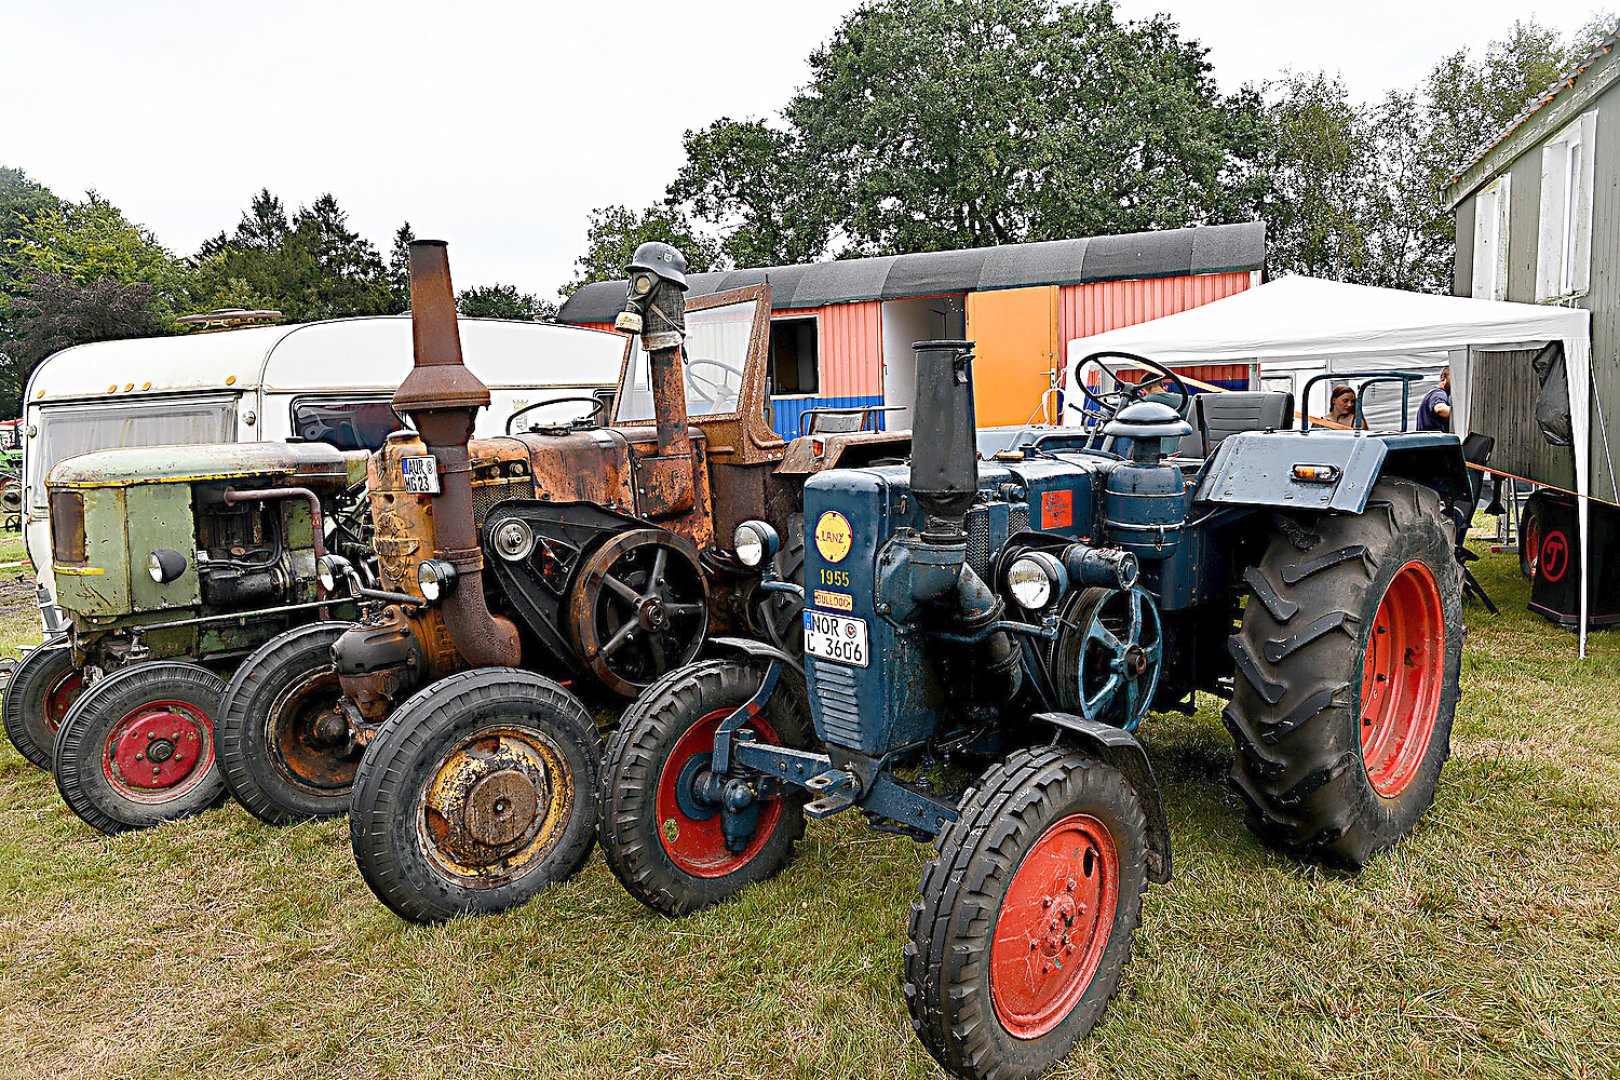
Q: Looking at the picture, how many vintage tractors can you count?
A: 3